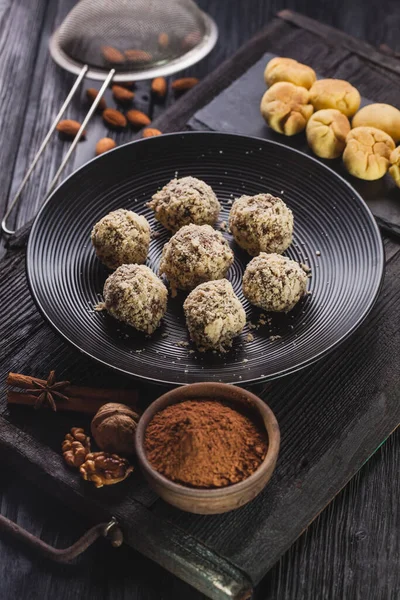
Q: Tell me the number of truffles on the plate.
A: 7